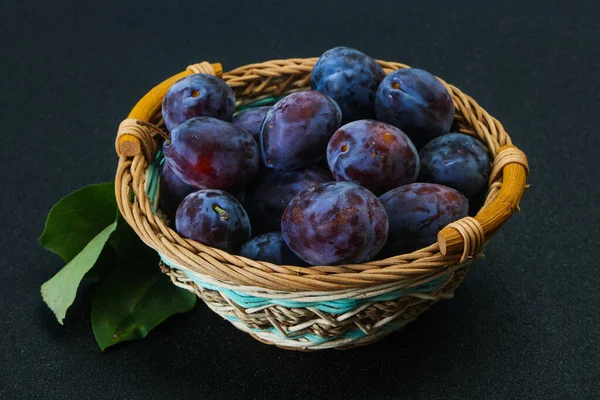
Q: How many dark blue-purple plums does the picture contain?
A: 14